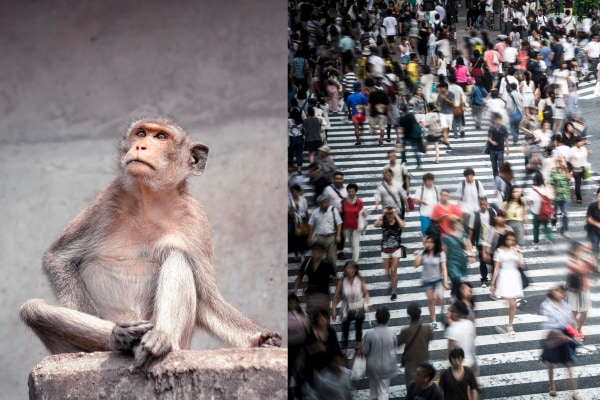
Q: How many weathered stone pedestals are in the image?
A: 1